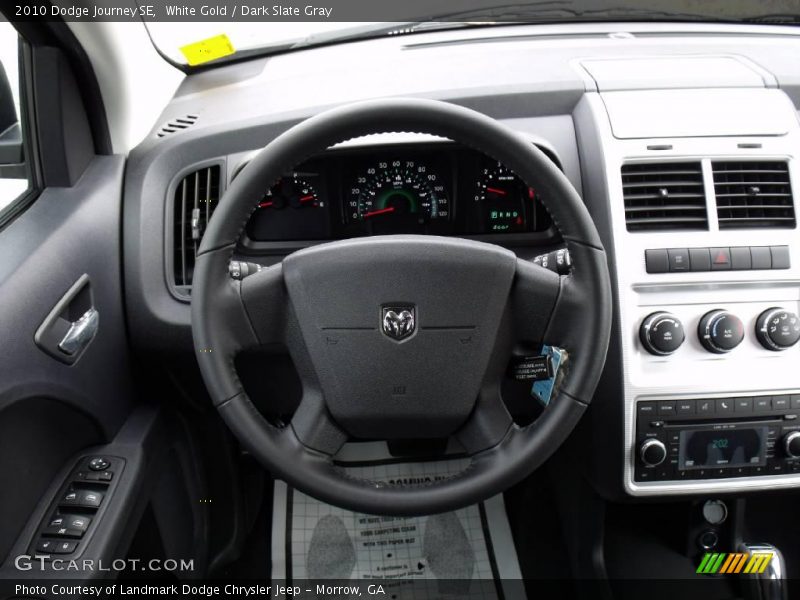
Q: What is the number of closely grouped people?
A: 0